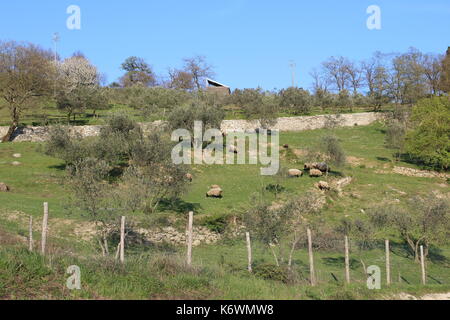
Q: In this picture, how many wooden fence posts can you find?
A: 9